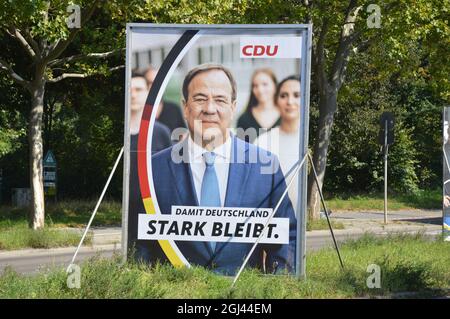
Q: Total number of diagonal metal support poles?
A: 3